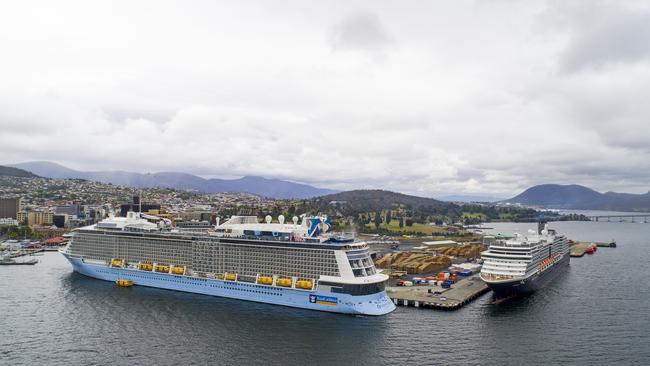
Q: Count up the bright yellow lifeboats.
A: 9